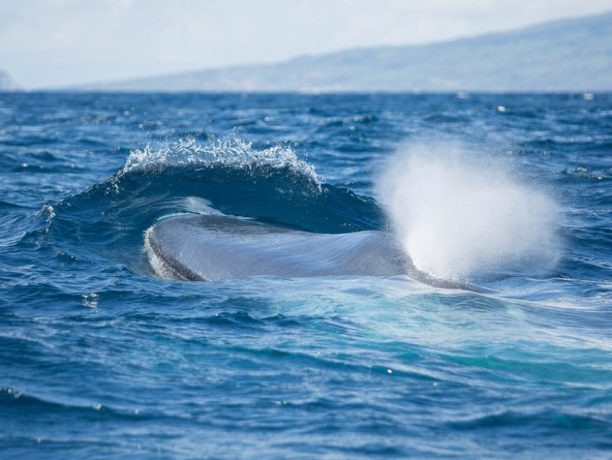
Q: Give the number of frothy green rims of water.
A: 0